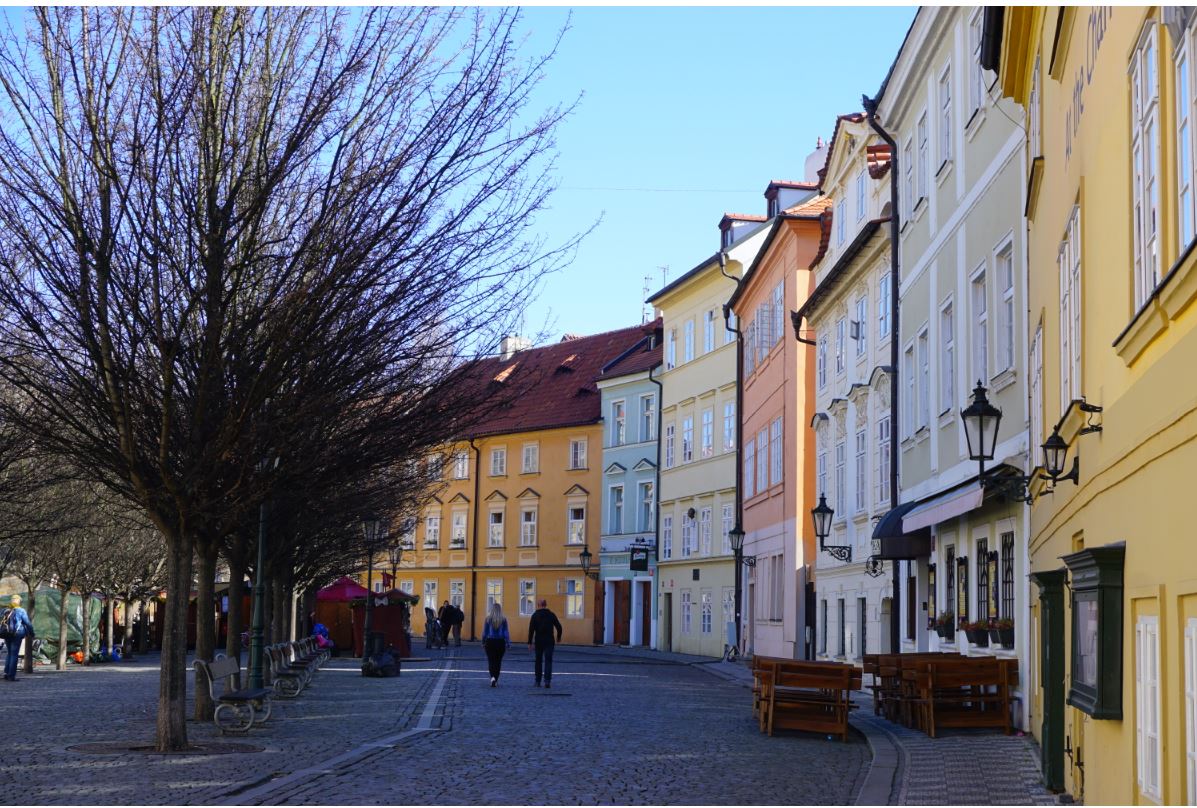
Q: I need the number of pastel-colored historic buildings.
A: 7